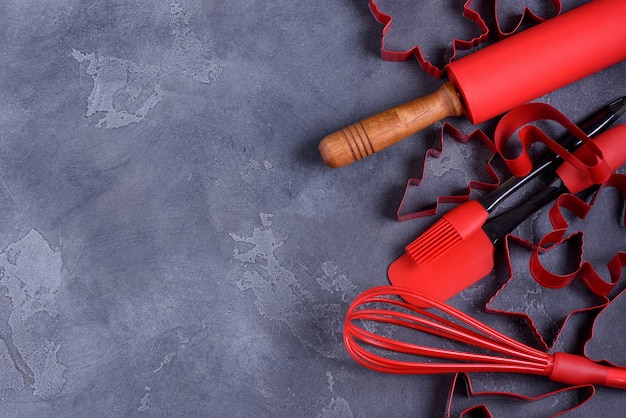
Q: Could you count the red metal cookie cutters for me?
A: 8